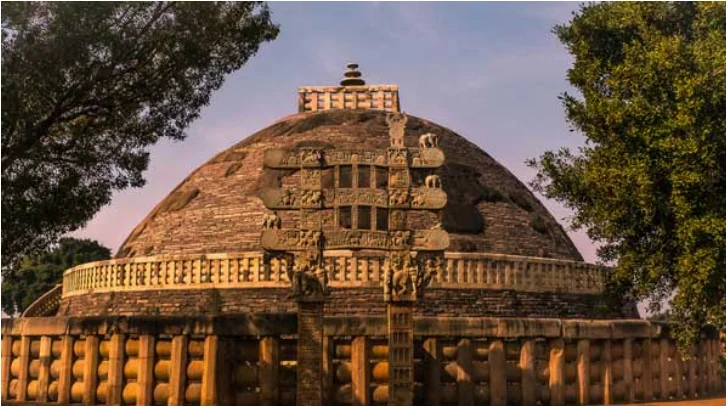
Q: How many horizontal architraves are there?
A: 3